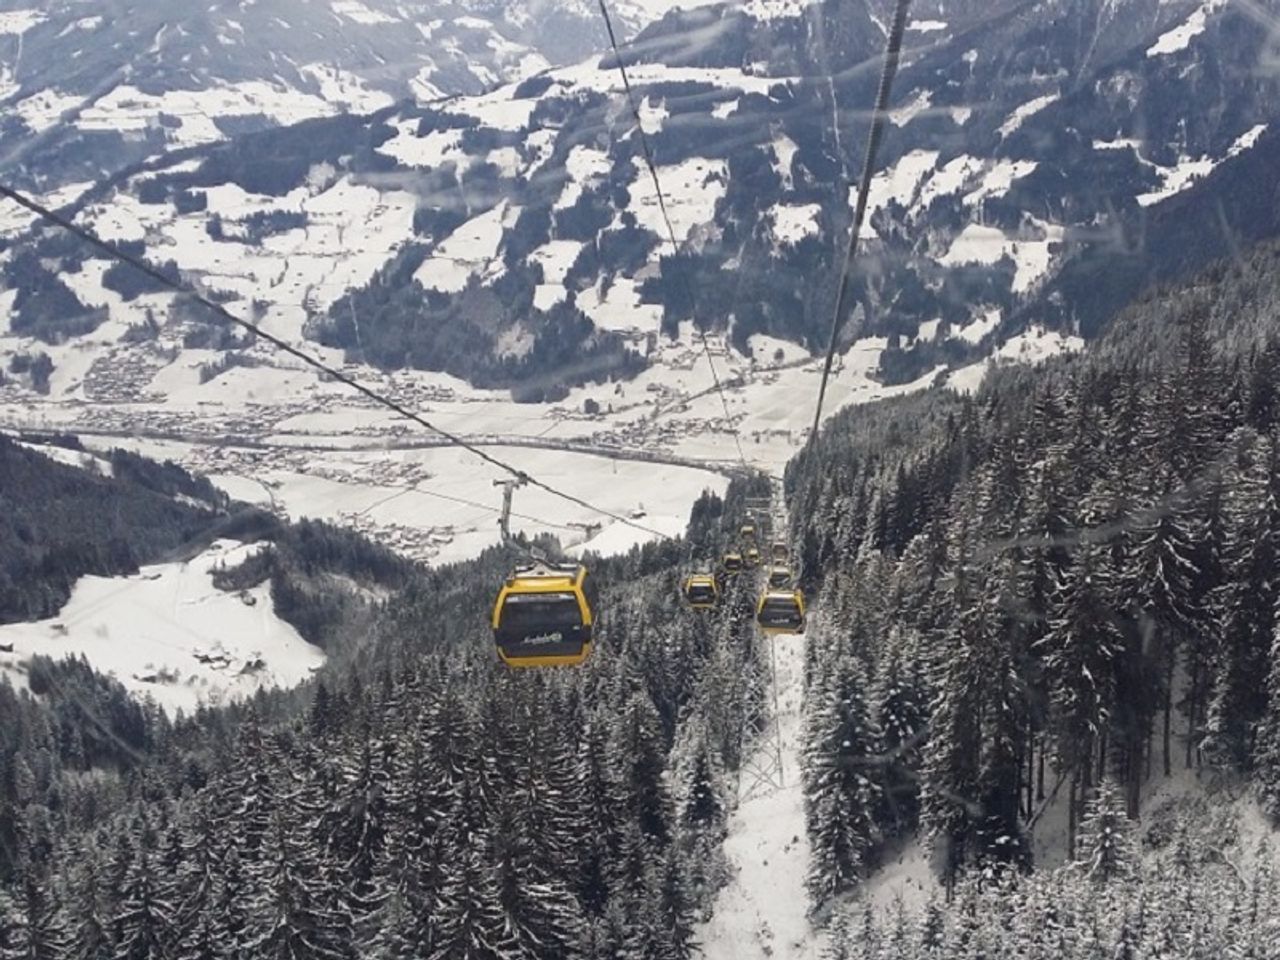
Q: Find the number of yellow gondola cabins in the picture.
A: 8